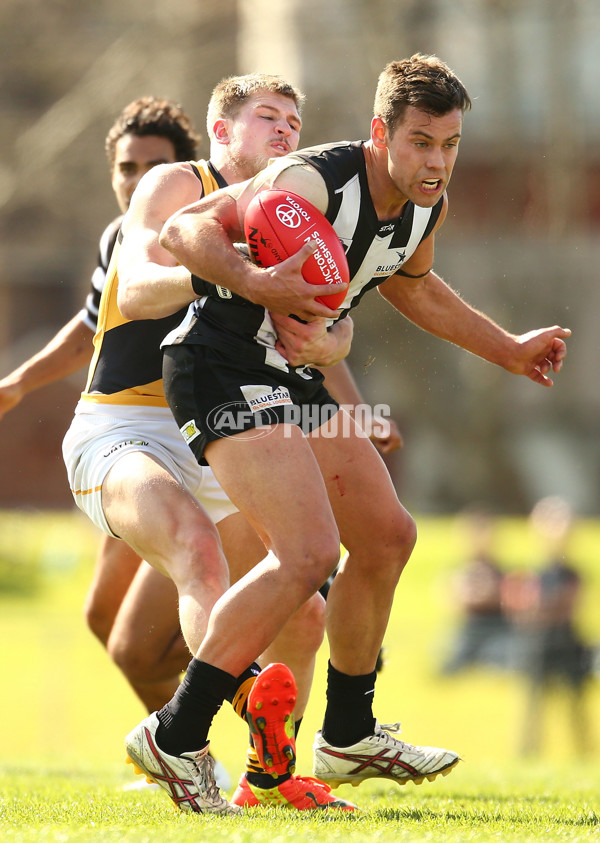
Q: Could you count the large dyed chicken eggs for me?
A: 0